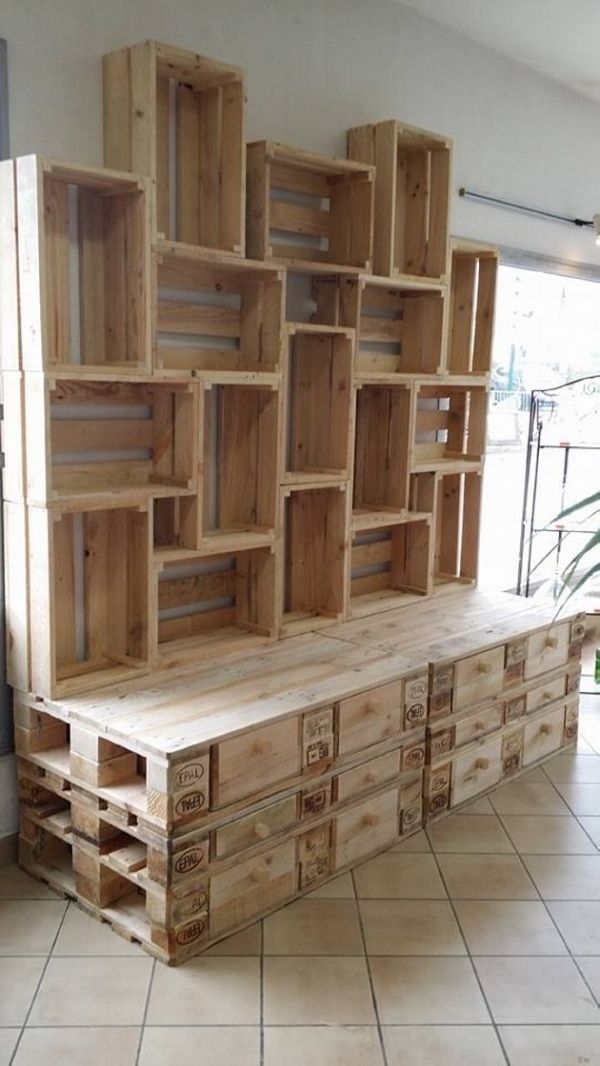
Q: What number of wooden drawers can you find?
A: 12